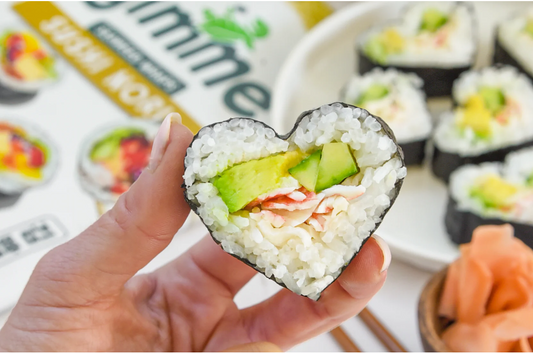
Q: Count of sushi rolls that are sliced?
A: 6